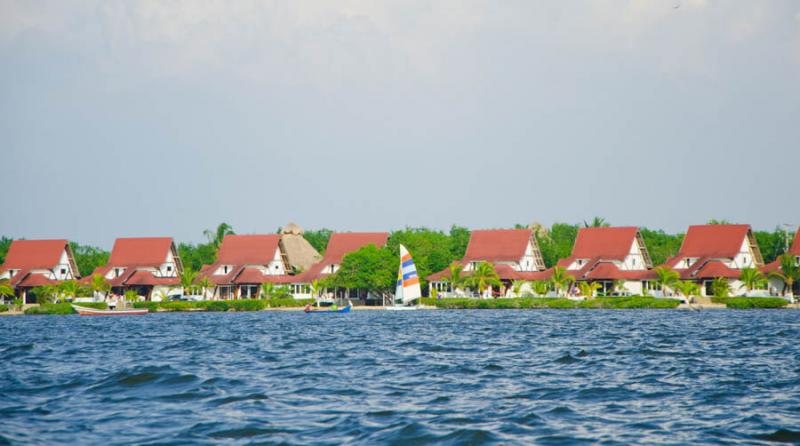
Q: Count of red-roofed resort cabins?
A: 8